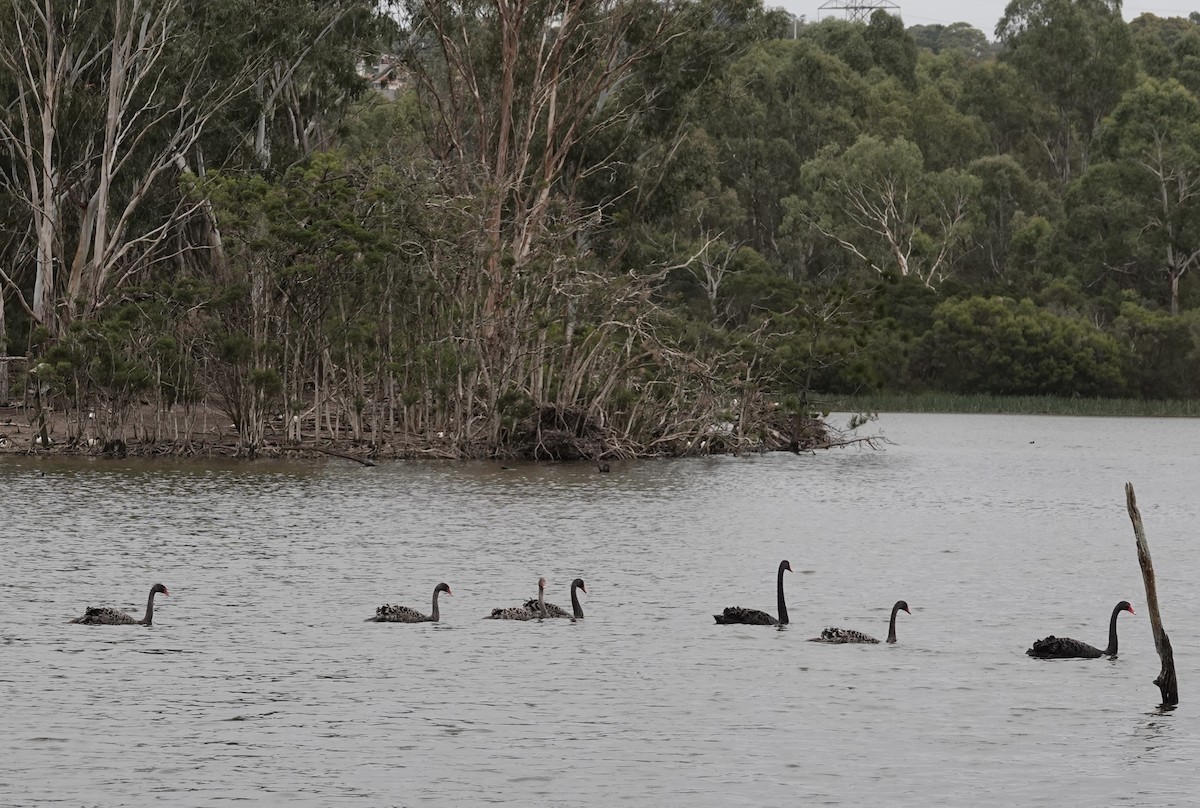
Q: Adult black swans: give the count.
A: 2